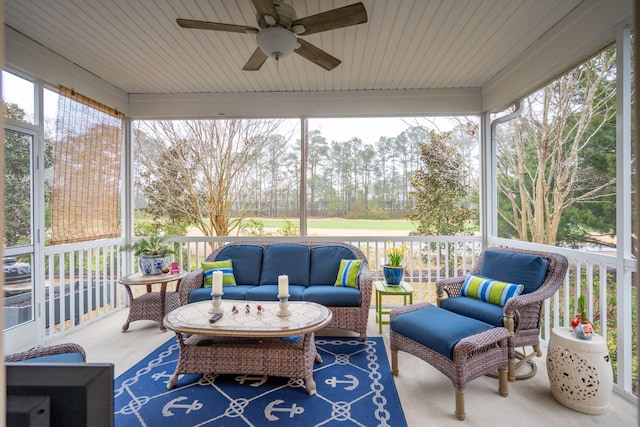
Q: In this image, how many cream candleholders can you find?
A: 2